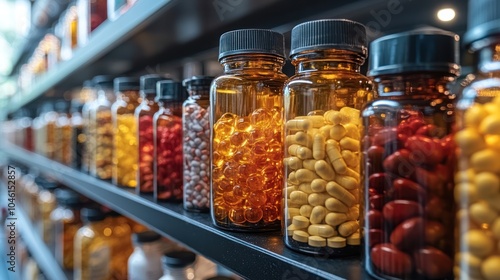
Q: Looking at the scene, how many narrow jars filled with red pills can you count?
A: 2